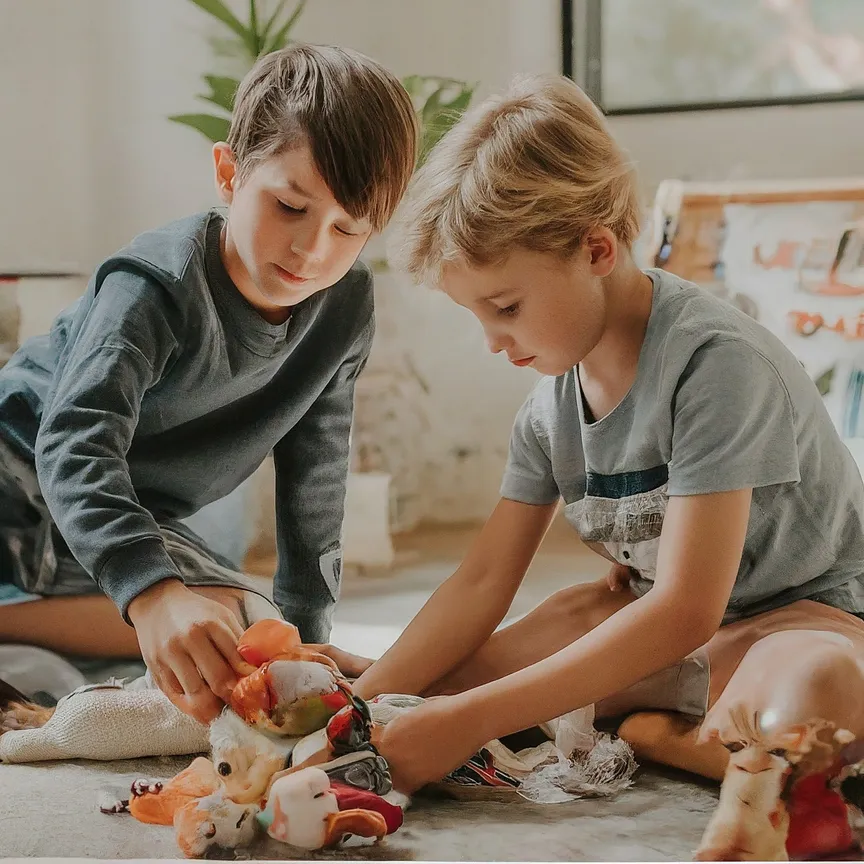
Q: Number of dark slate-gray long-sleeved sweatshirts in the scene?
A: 1